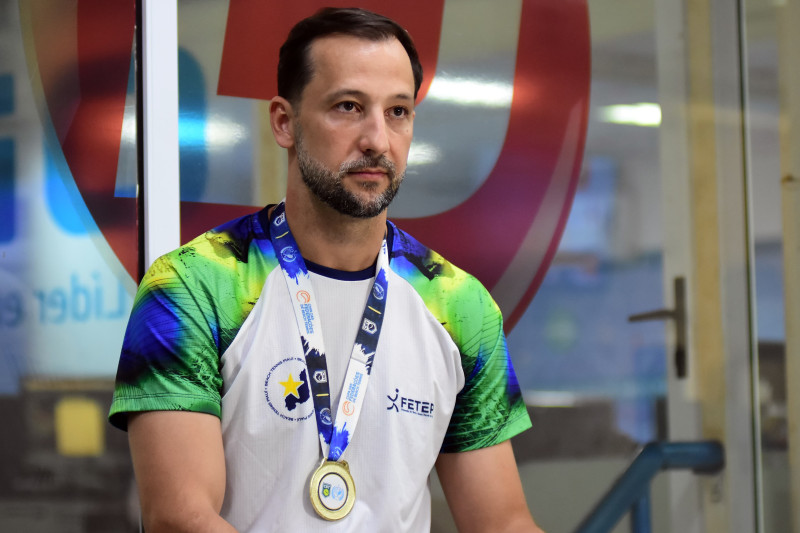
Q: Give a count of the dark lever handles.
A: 1